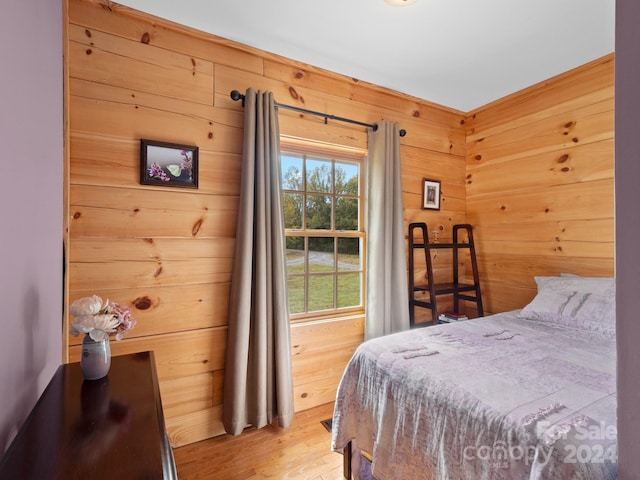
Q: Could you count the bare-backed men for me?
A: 0